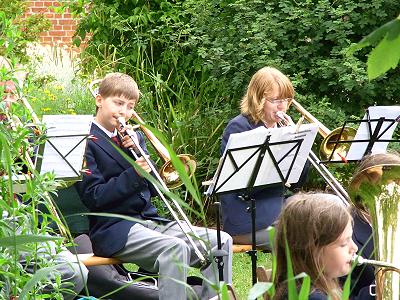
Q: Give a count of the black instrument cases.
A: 1